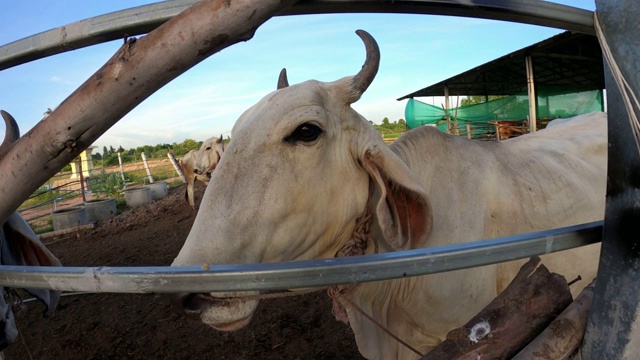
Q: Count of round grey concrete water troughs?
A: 4